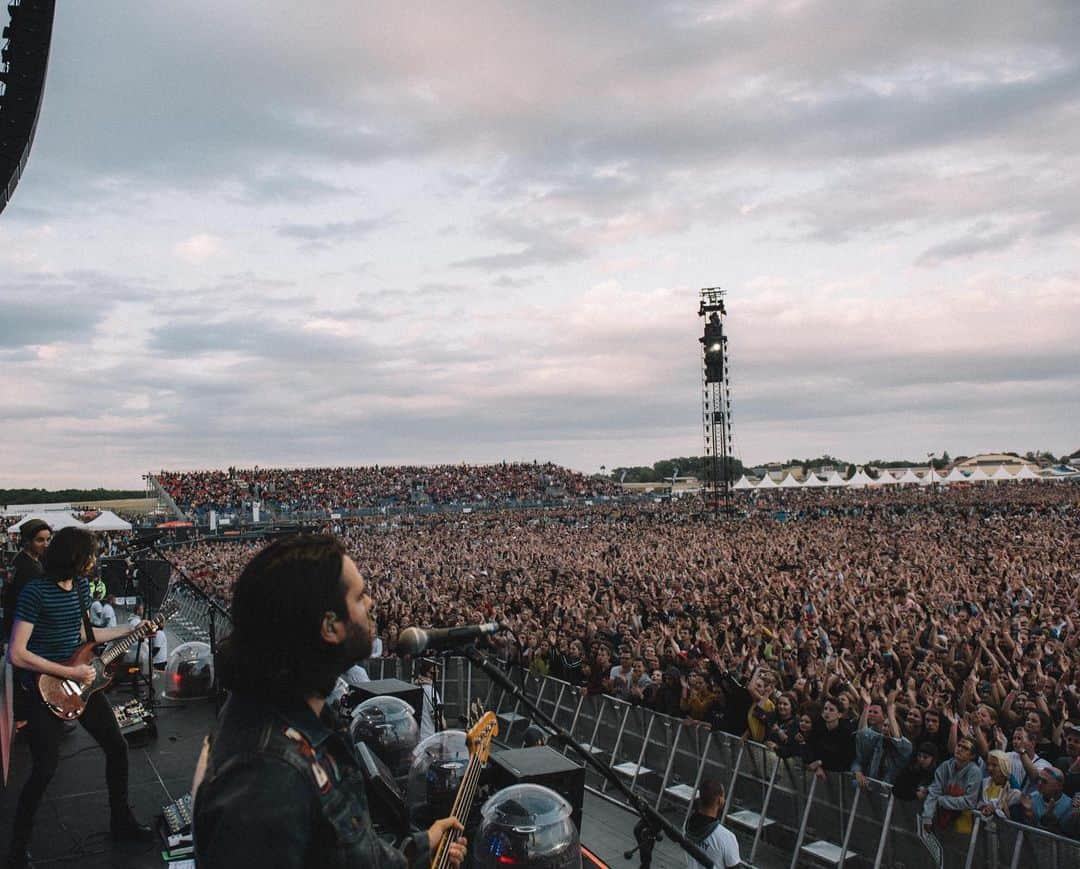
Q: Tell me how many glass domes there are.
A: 4